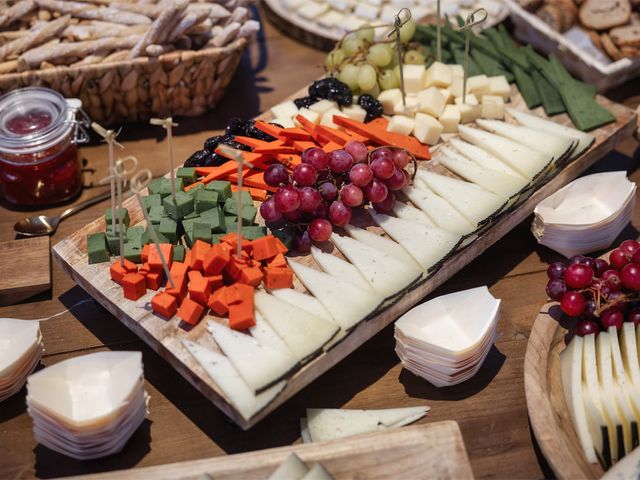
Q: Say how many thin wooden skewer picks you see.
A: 8